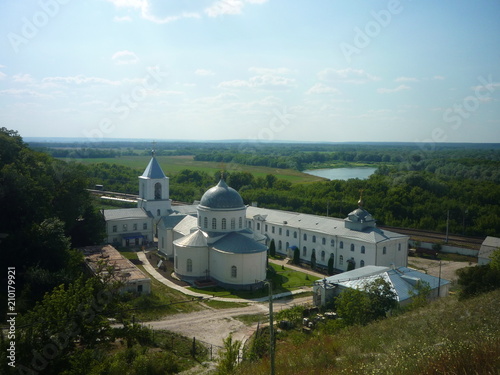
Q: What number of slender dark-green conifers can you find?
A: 5